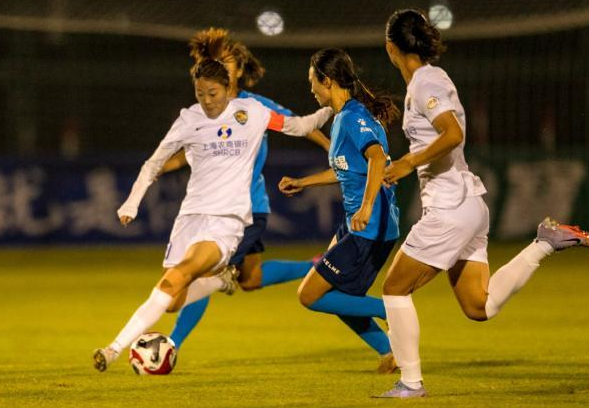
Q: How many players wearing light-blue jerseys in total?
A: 2